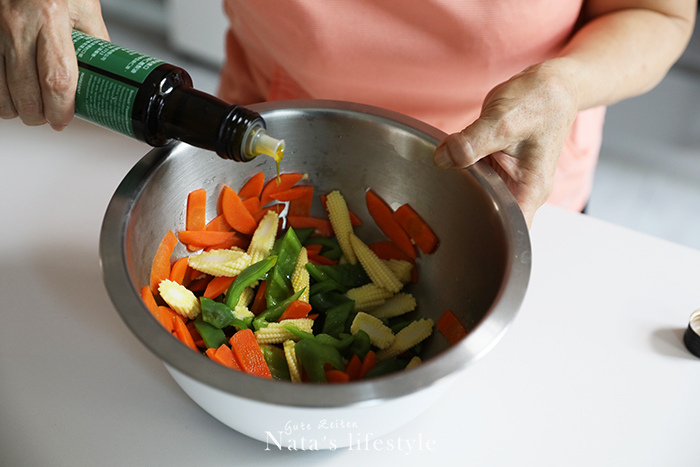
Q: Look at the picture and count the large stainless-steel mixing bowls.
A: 1